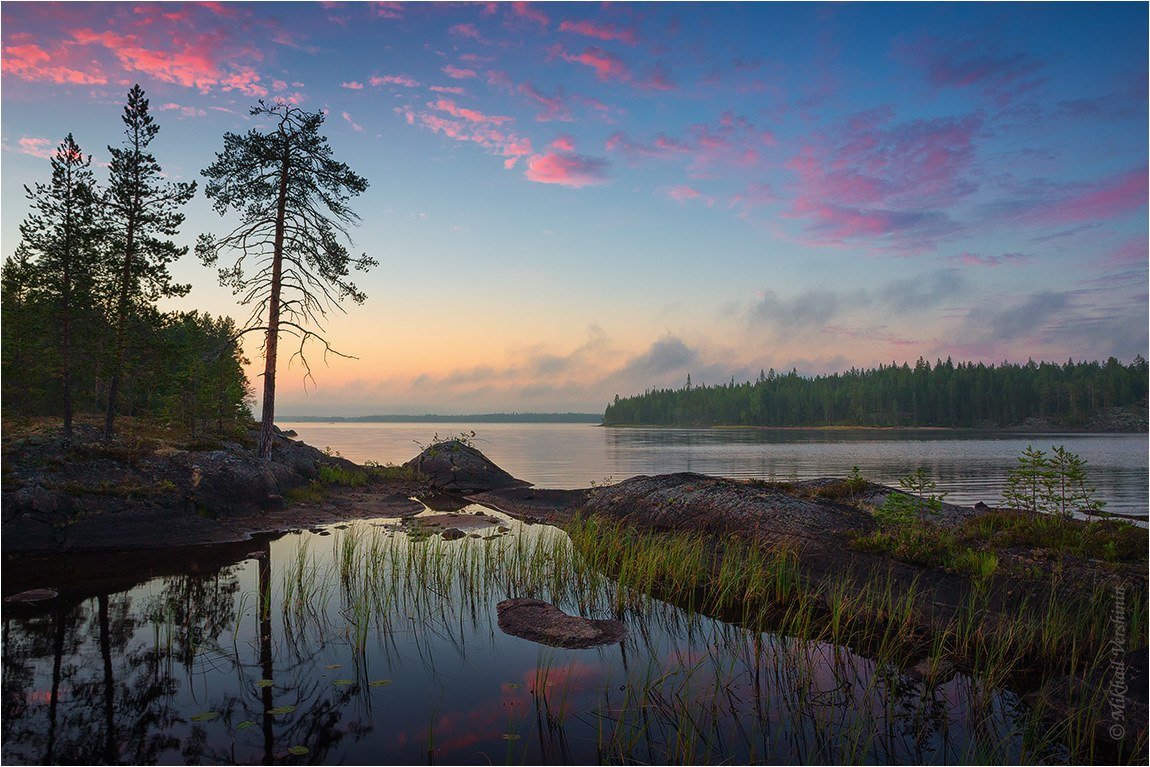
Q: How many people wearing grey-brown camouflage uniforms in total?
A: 0